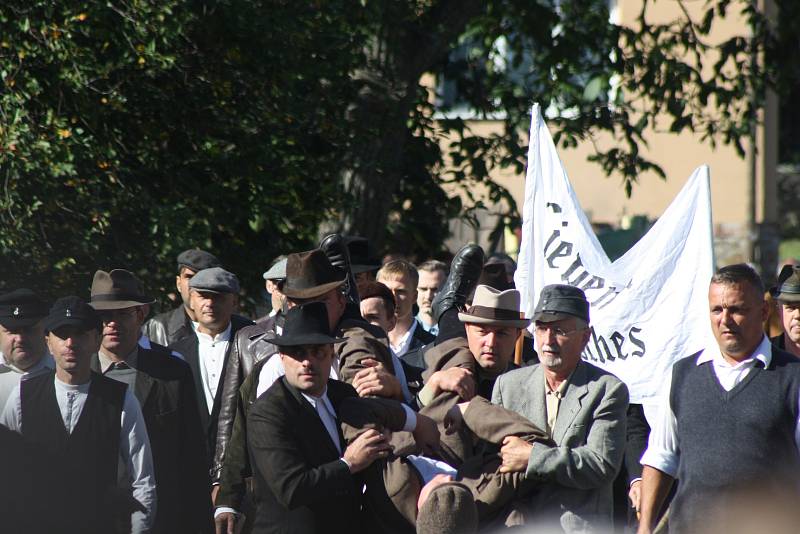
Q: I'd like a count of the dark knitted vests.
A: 1